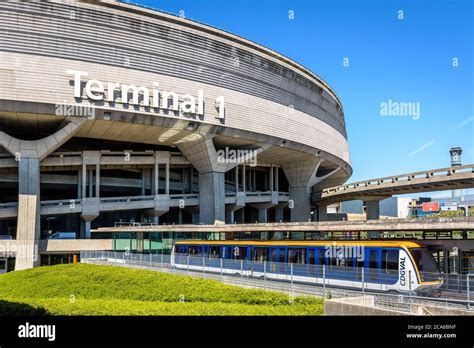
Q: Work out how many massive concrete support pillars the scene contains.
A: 3